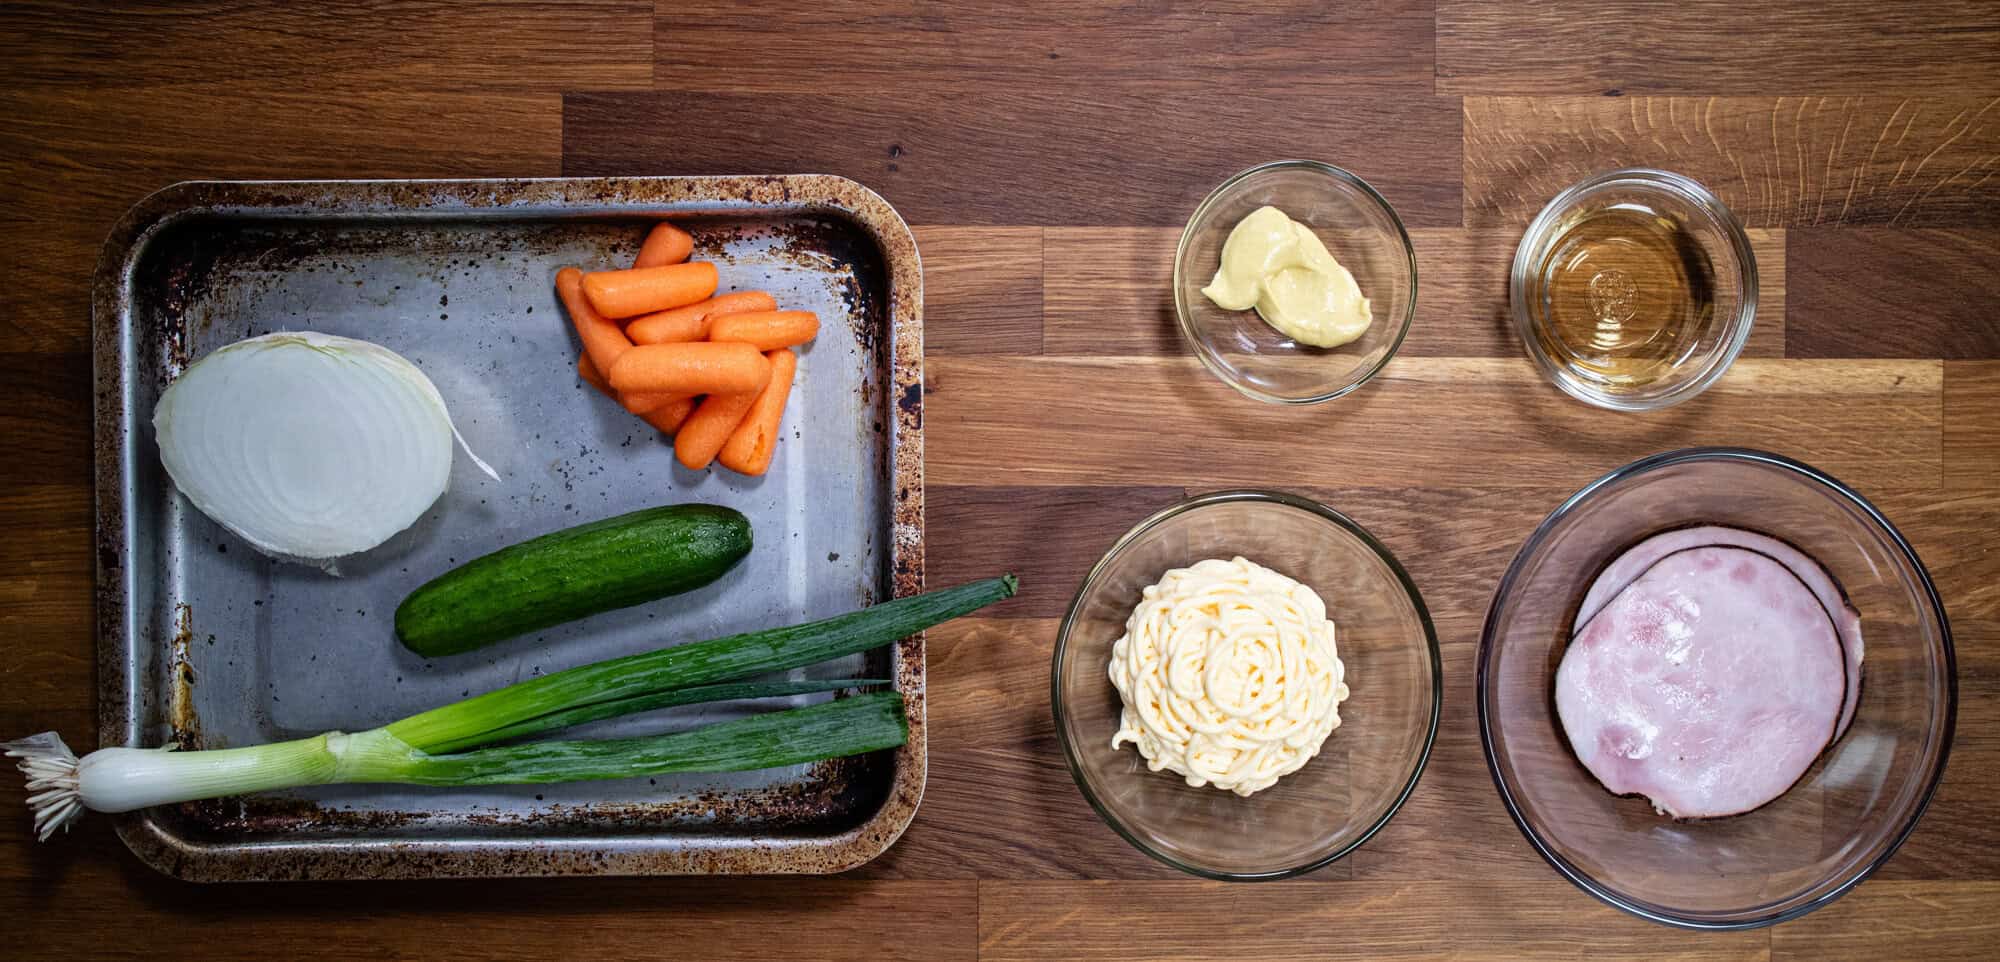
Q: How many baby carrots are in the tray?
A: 10